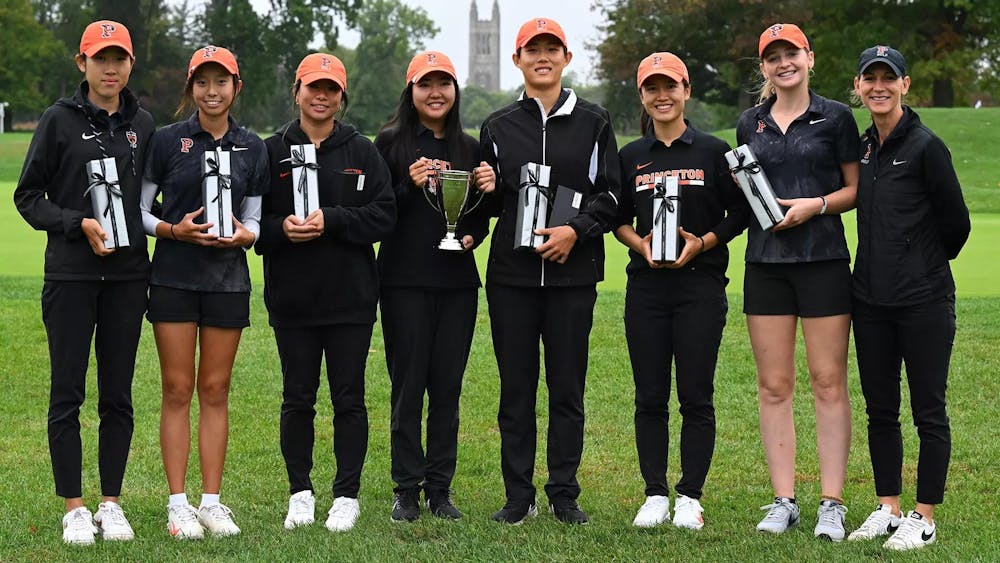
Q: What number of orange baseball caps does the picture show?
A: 7